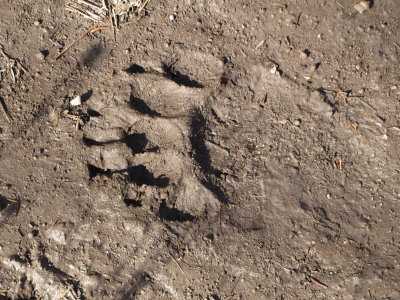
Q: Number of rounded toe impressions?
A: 5